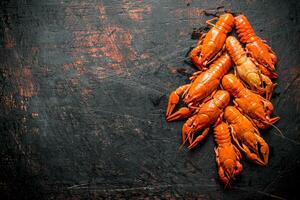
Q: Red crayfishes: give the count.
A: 8